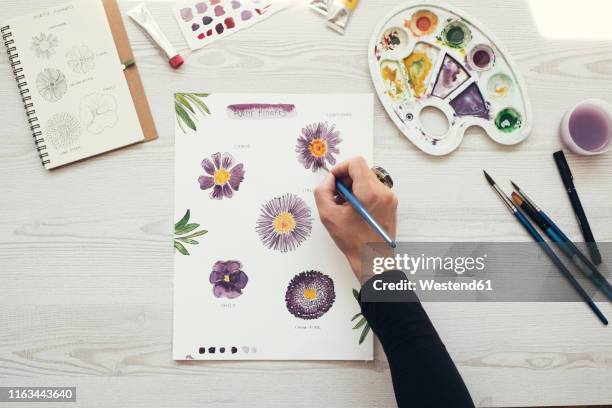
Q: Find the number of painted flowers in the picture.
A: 5